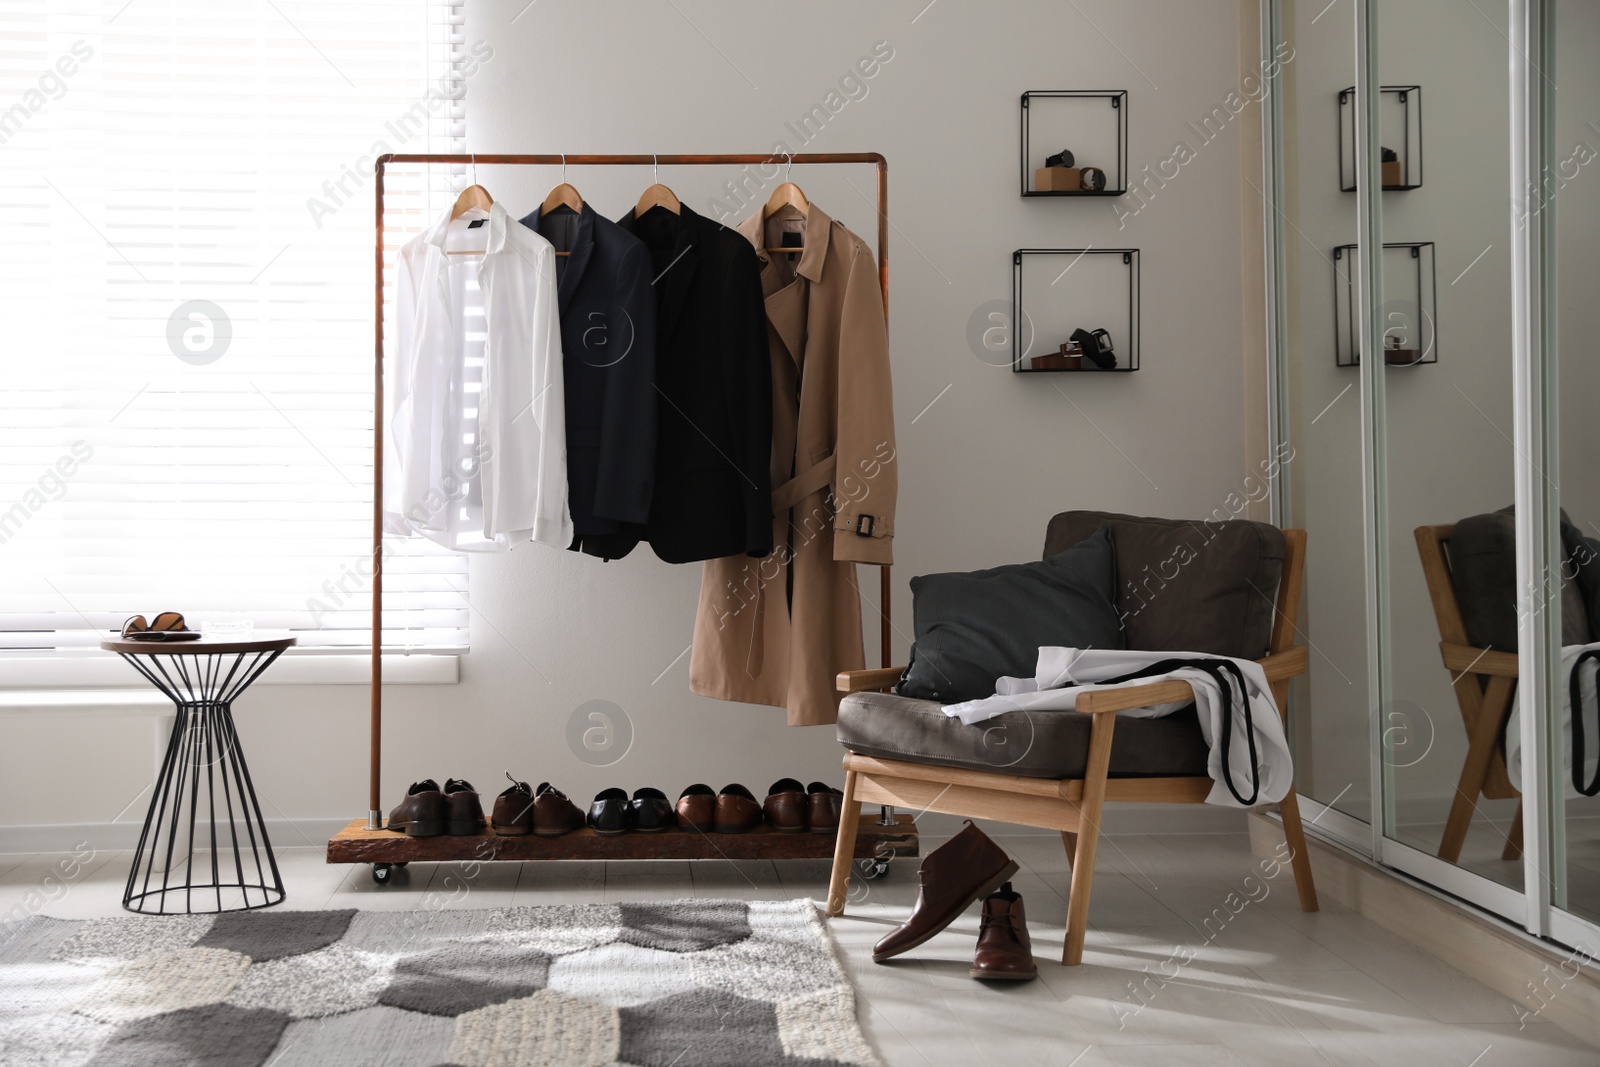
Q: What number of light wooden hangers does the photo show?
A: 4